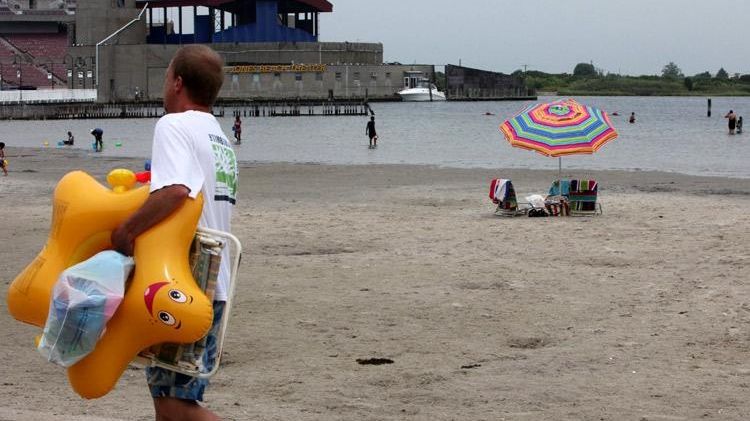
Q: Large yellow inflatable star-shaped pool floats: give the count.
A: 1